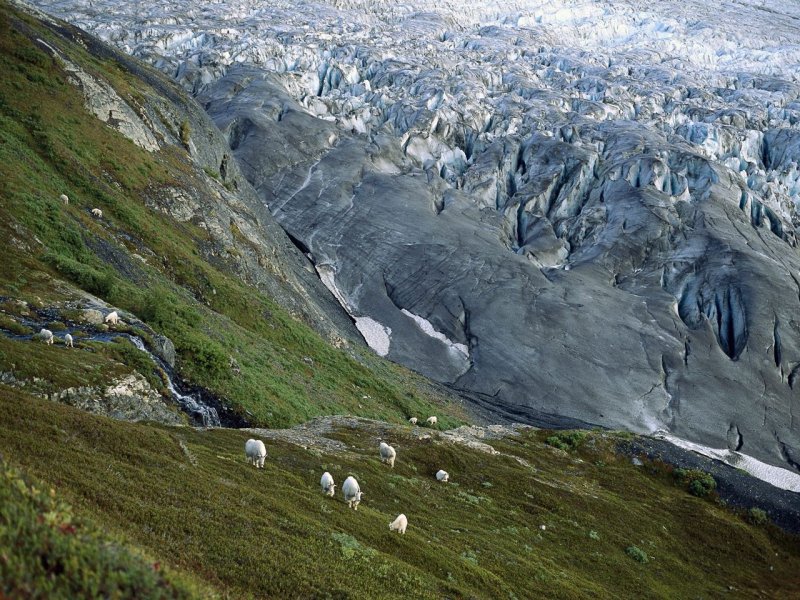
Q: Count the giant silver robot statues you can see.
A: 0